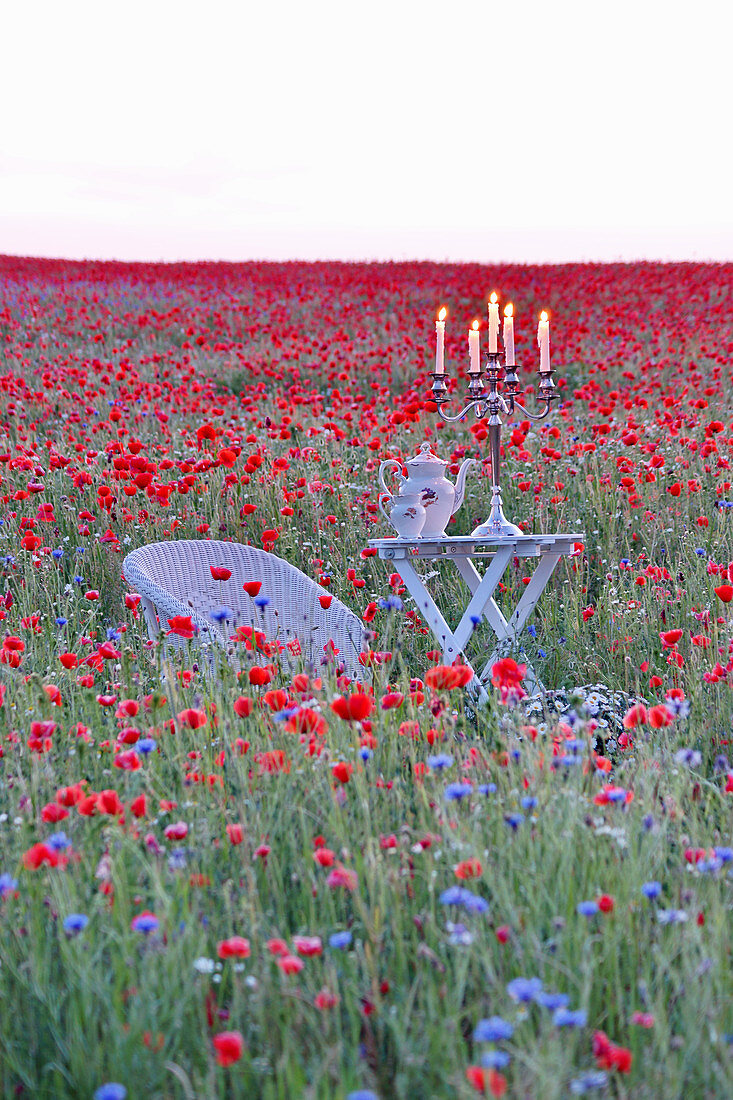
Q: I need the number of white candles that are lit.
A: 5